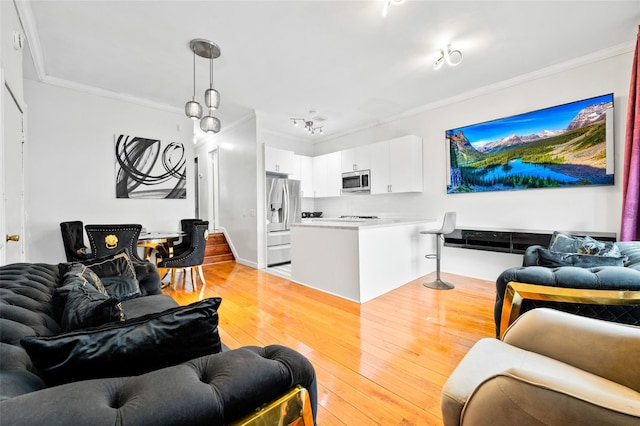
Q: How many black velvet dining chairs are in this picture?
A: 4